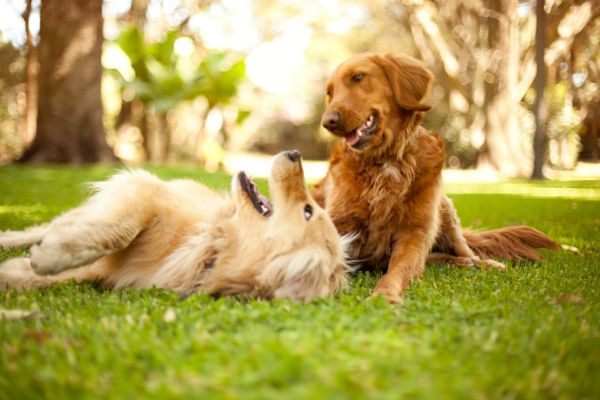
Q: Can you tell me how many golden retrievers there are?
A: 2